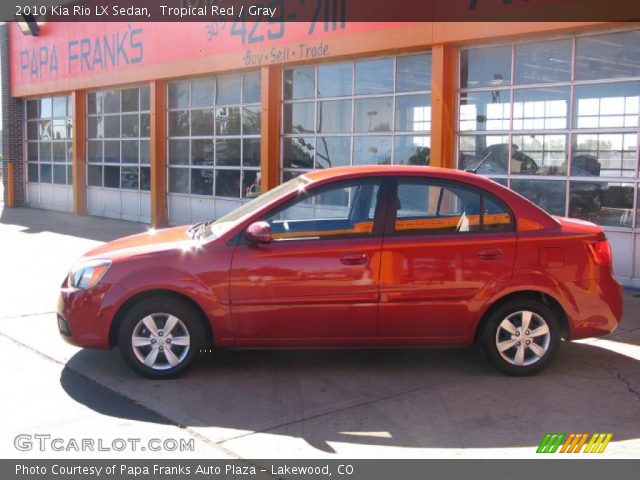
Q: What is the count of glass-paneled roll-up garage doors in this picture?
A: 5